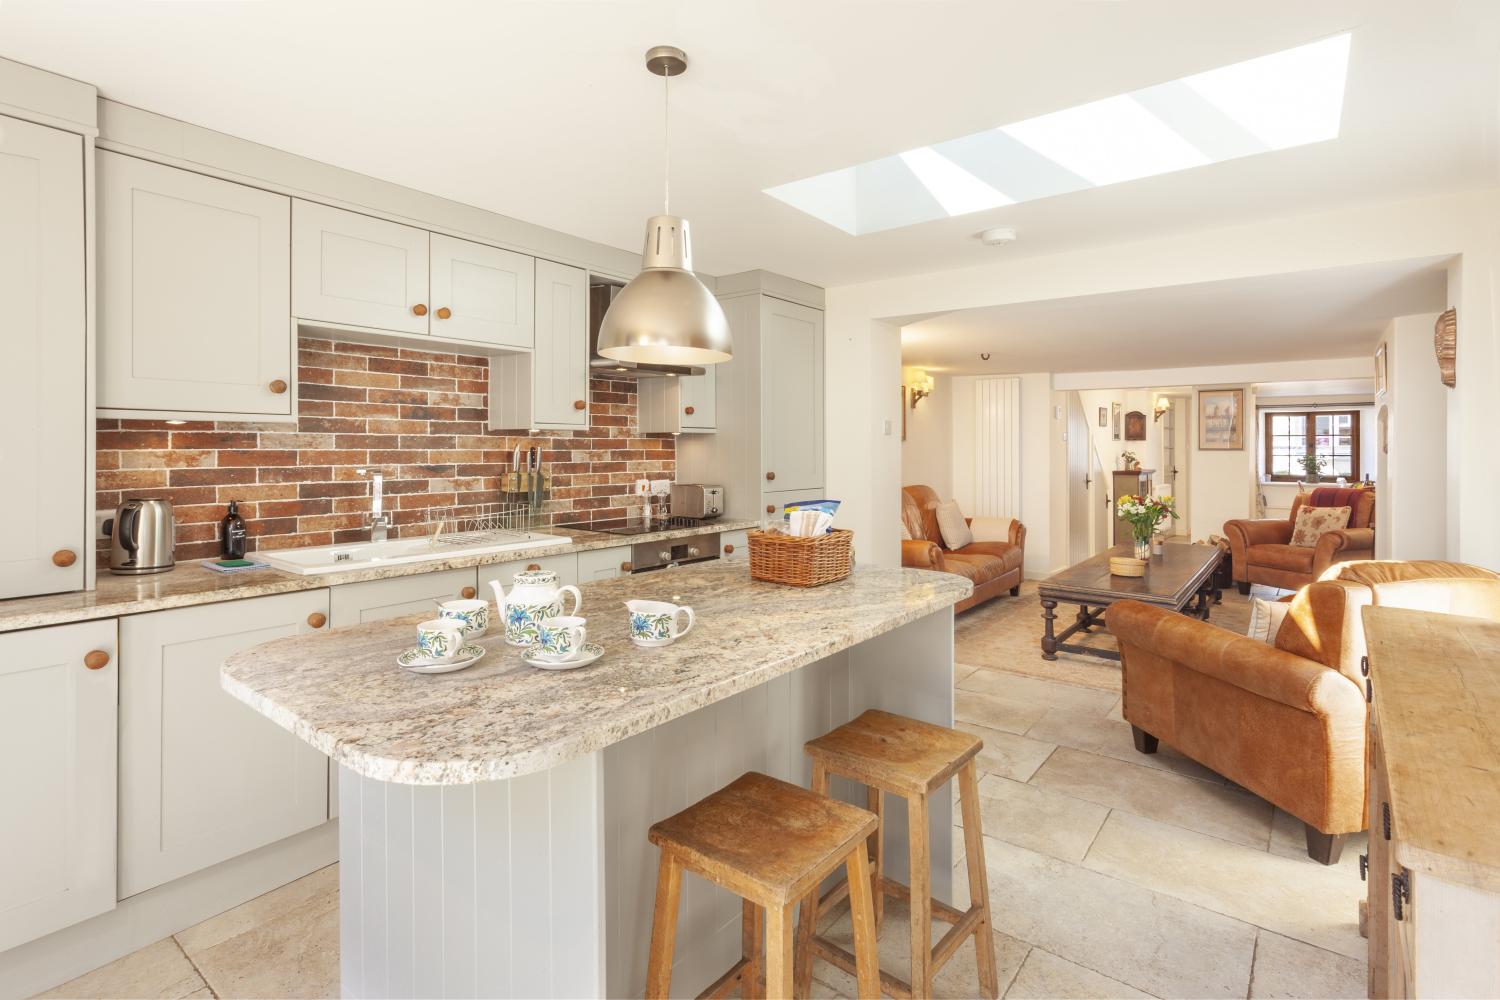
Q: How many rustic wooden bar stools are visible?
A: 2